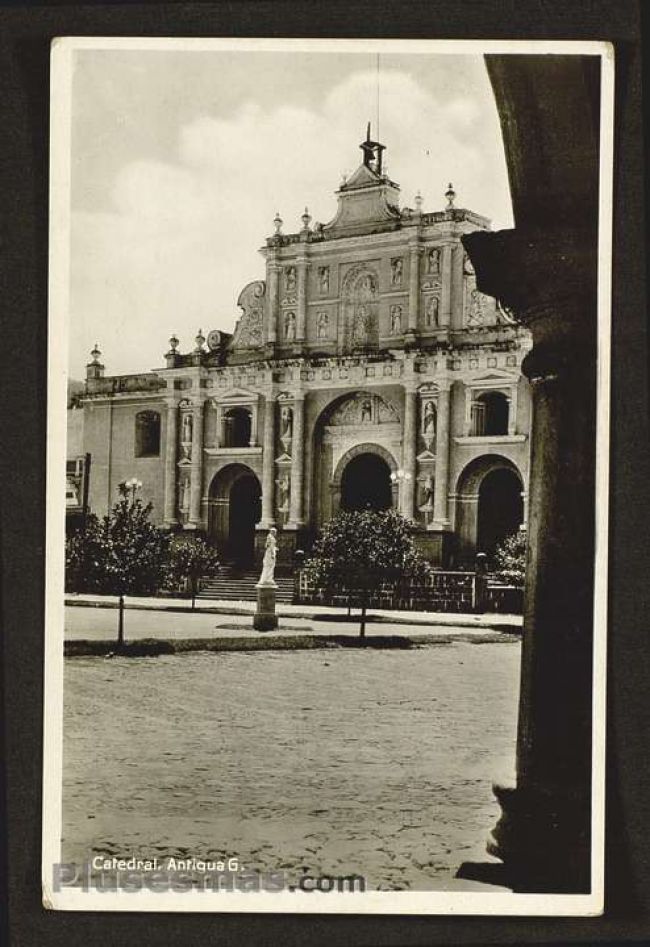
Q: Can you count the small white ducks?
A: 0